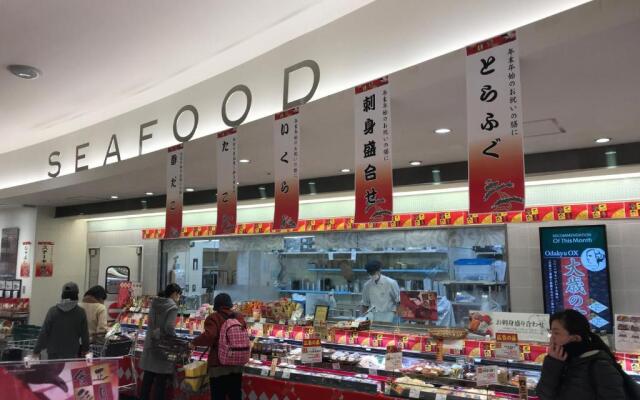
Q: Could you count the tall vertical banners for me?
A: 5